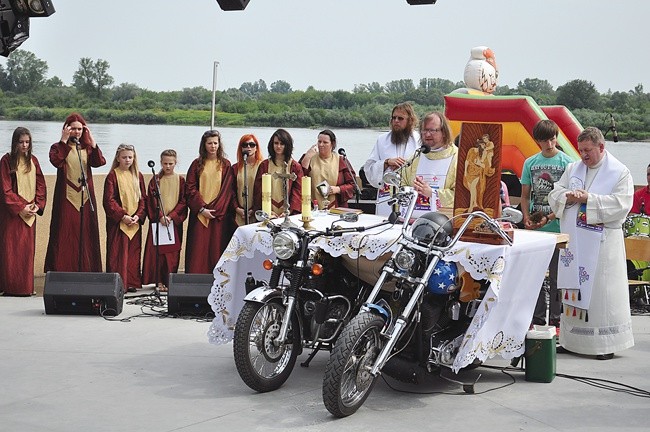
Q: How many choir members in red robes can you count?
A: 8